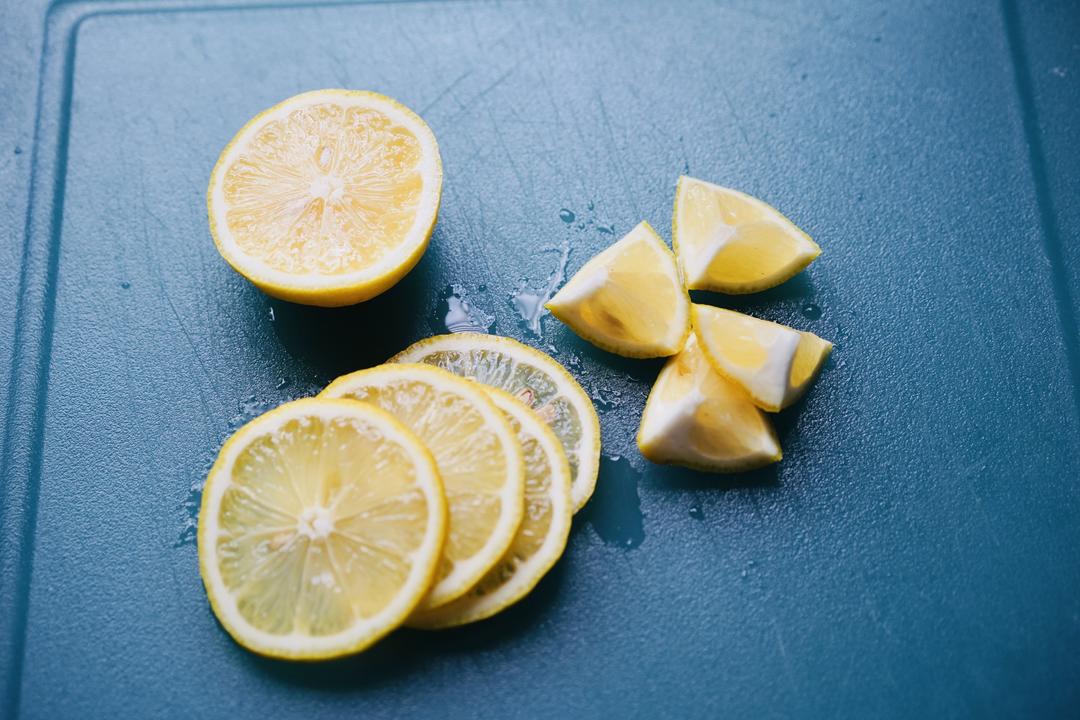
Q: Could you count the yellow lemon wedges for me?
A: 4